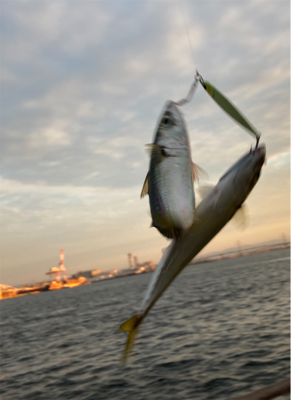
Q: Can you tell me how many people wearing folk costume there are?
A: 0